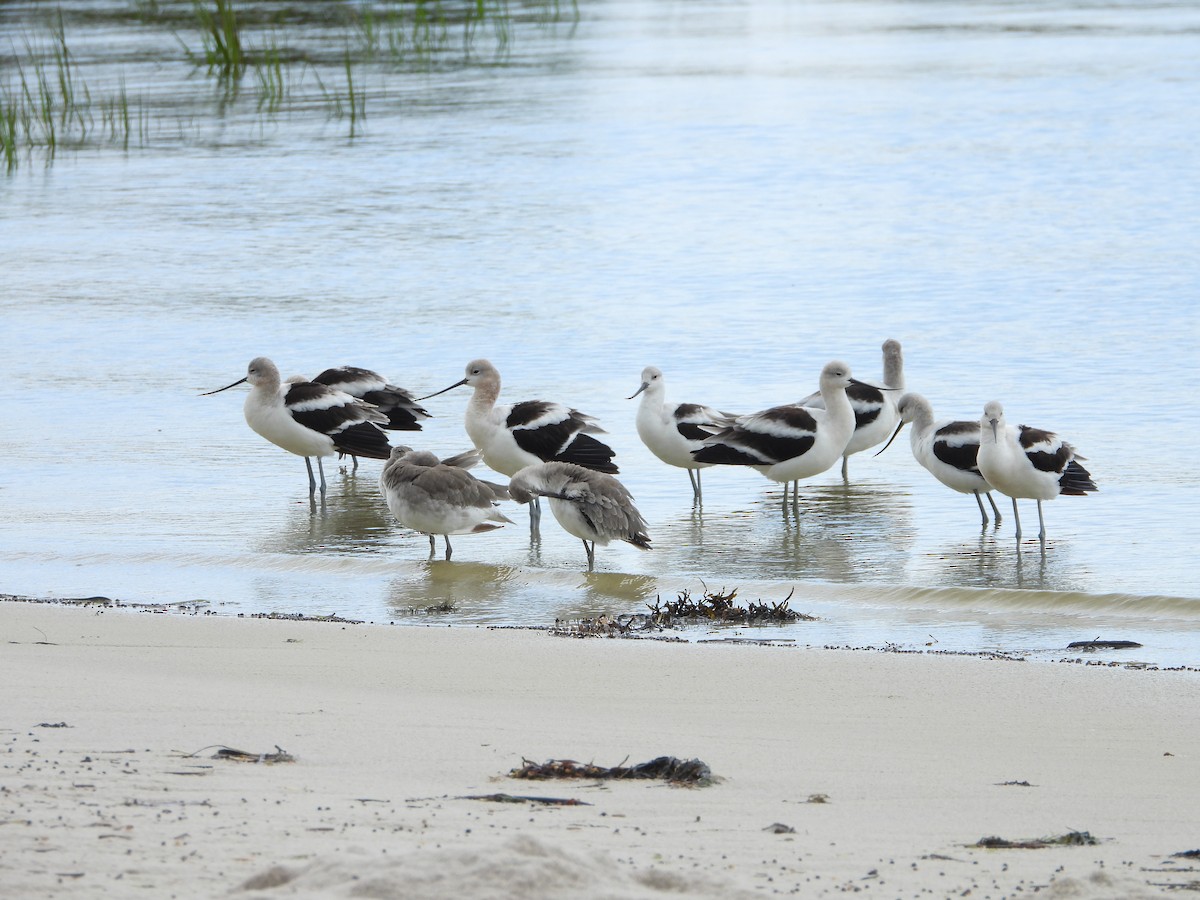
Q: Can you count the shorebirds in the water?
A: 10